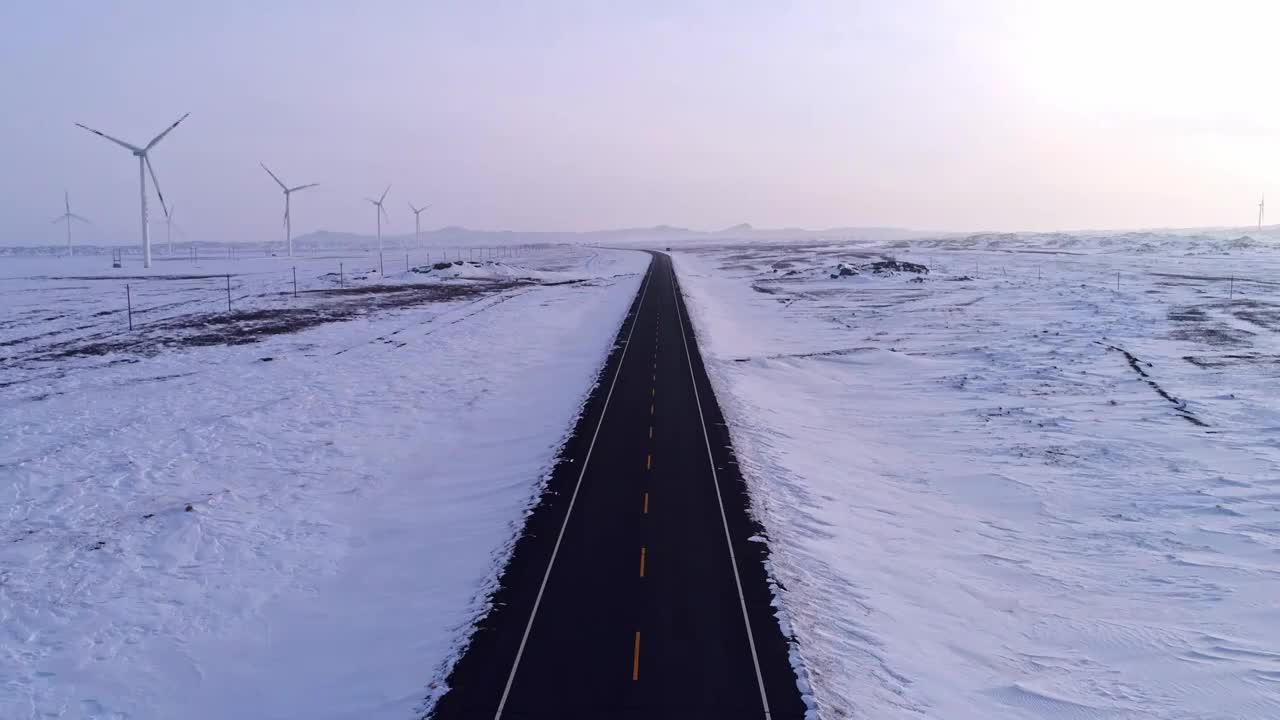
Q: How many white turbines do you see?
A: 7